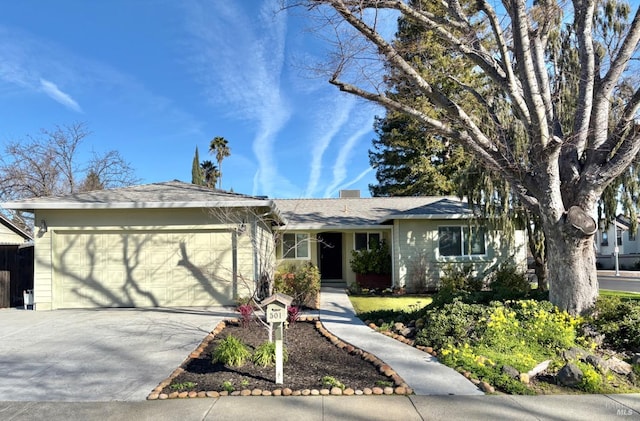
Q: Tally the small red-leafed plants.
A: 2